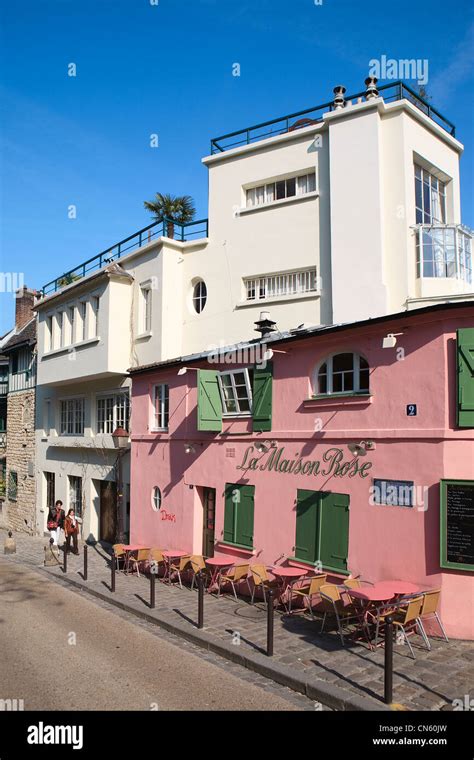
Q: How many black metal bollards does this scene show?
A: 7